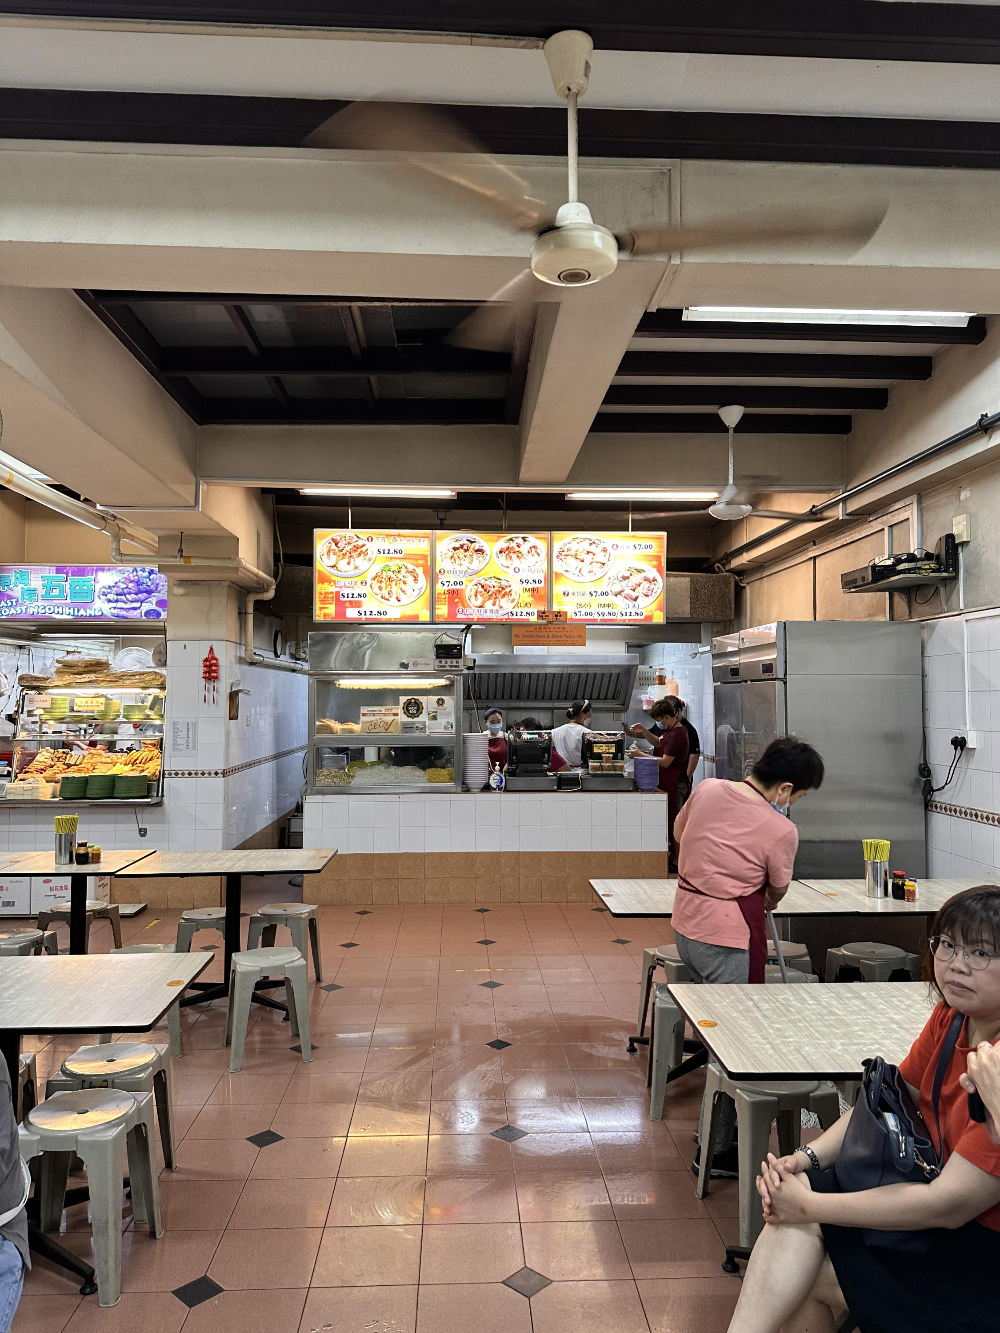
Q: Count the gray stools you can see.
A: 15